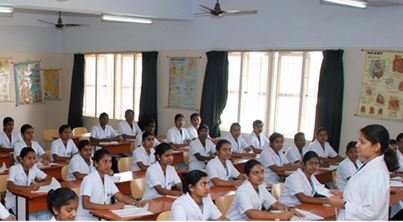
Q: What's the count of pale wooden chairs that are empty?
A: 2